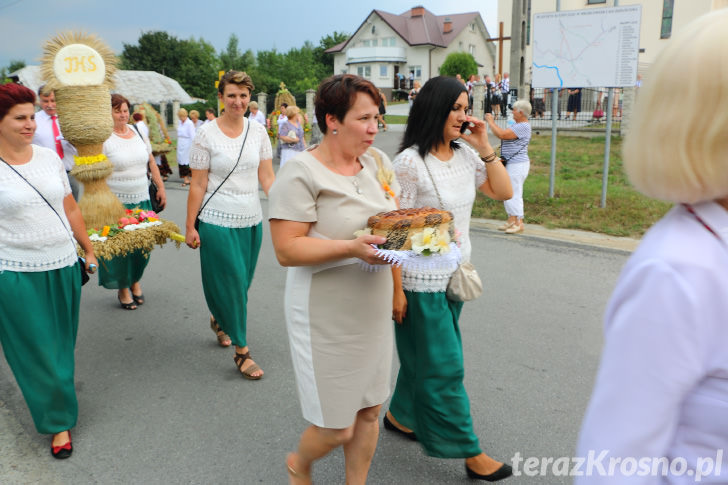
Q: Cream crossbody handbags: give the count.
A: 1